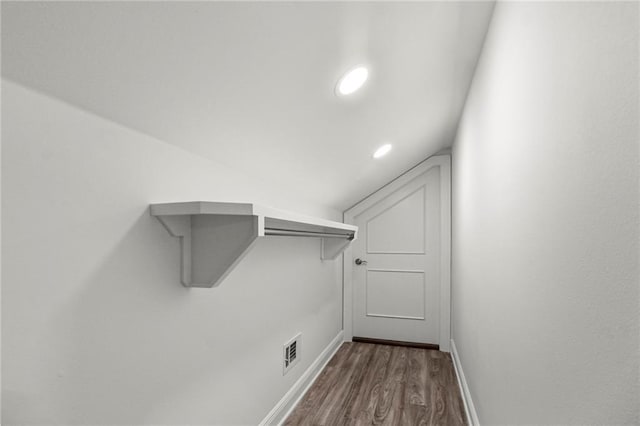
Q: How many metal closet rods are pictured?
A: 1